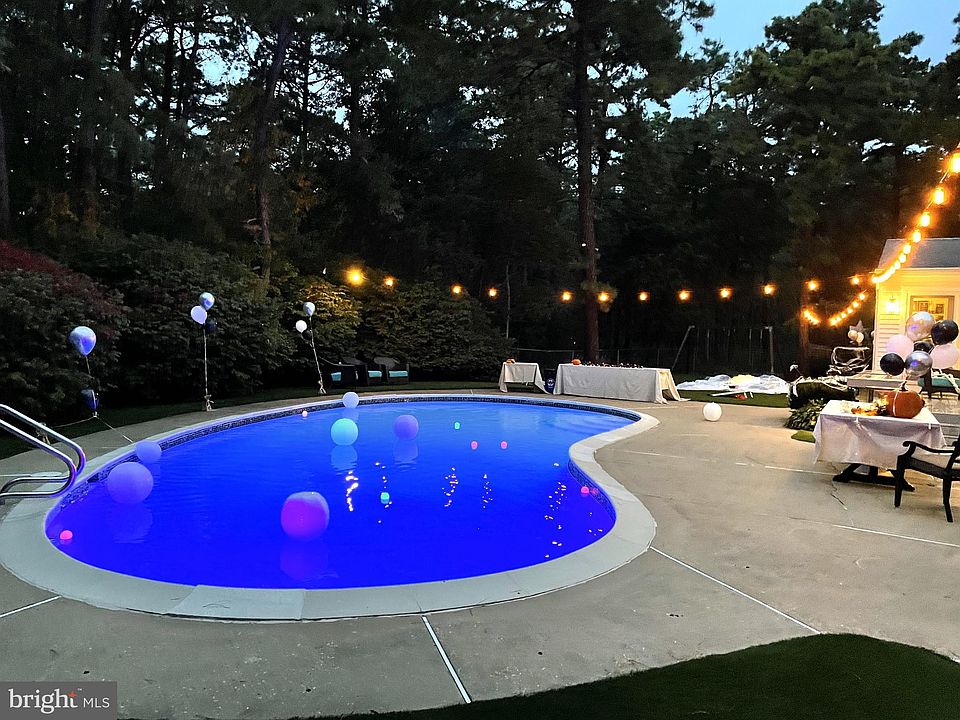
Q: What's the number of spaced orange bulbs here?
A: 12